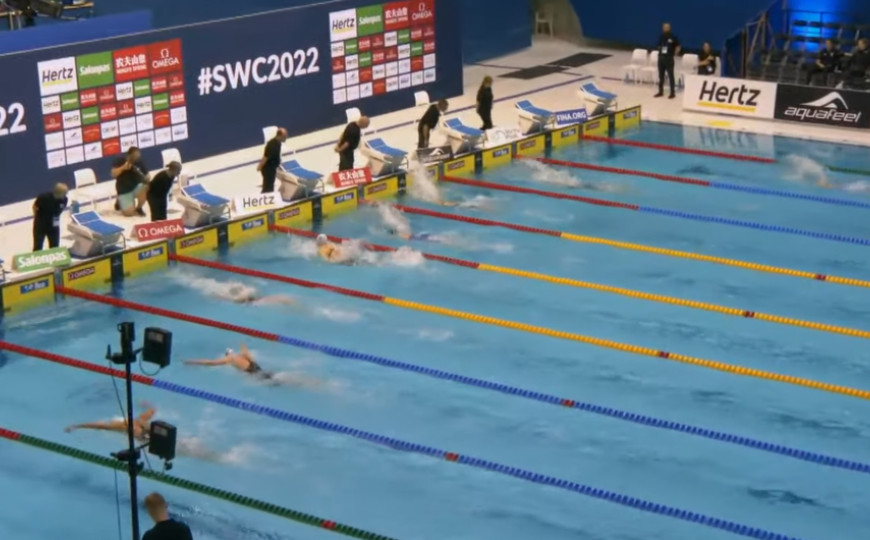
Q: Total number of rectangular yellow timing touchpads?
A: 15